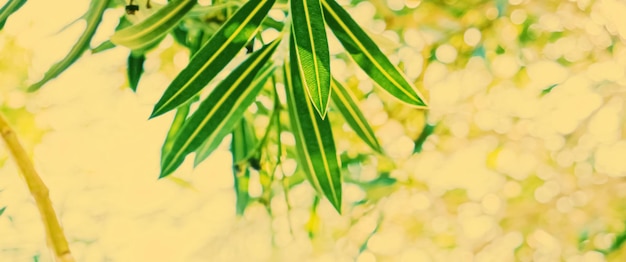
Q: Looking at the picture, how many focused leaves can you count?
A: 5